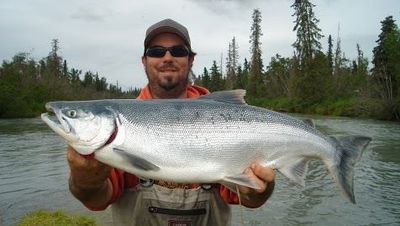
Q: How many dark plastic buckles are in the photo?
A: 2